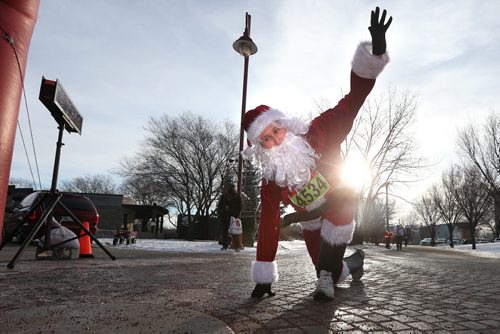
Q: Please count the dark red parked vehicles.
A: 1